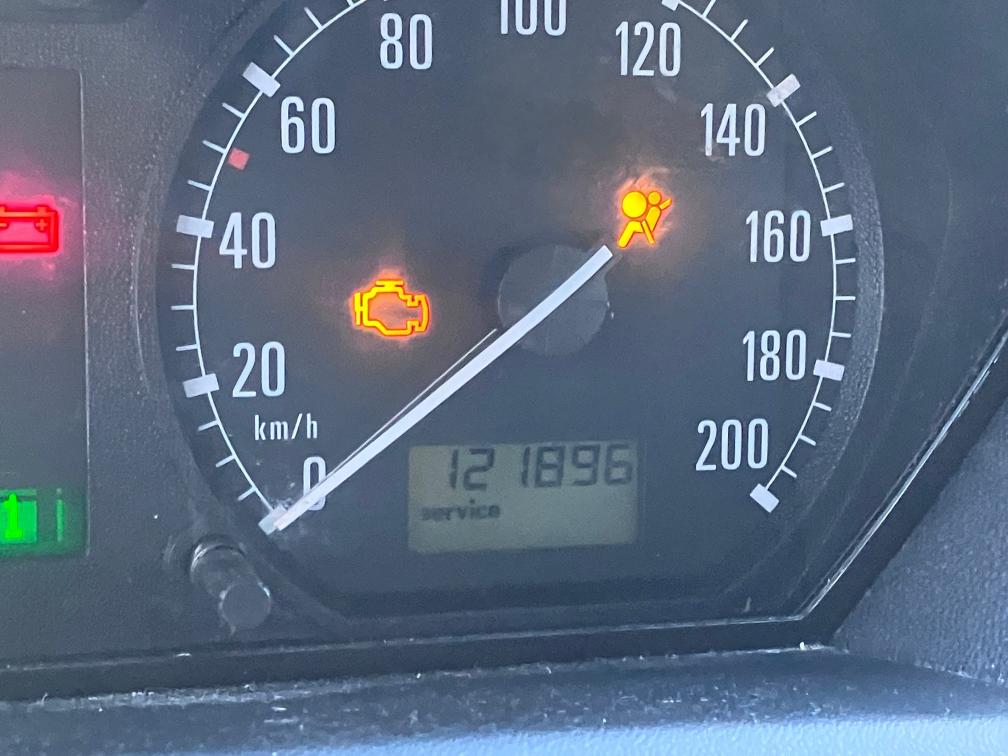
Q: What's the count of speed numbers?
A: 11